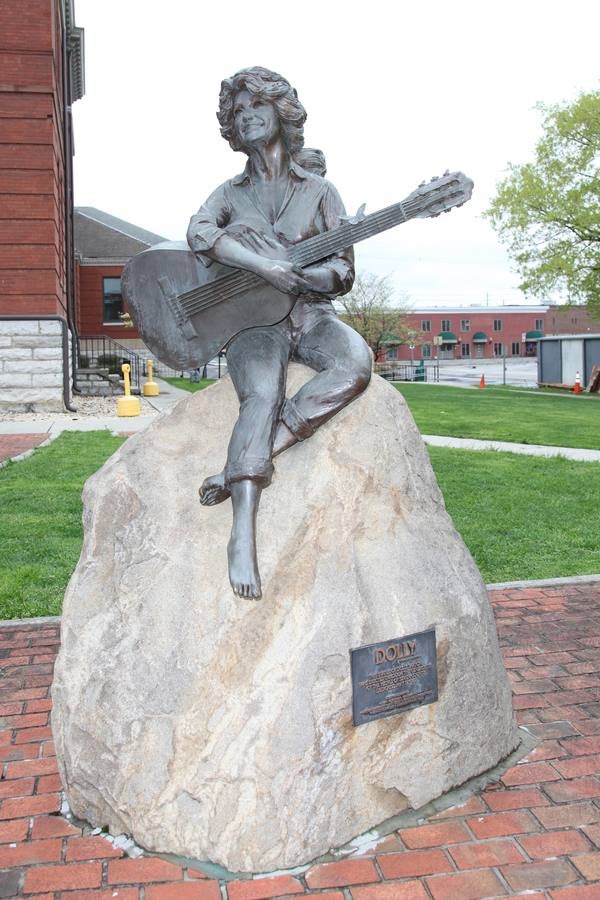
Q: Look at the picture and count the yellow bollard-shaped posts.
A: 2